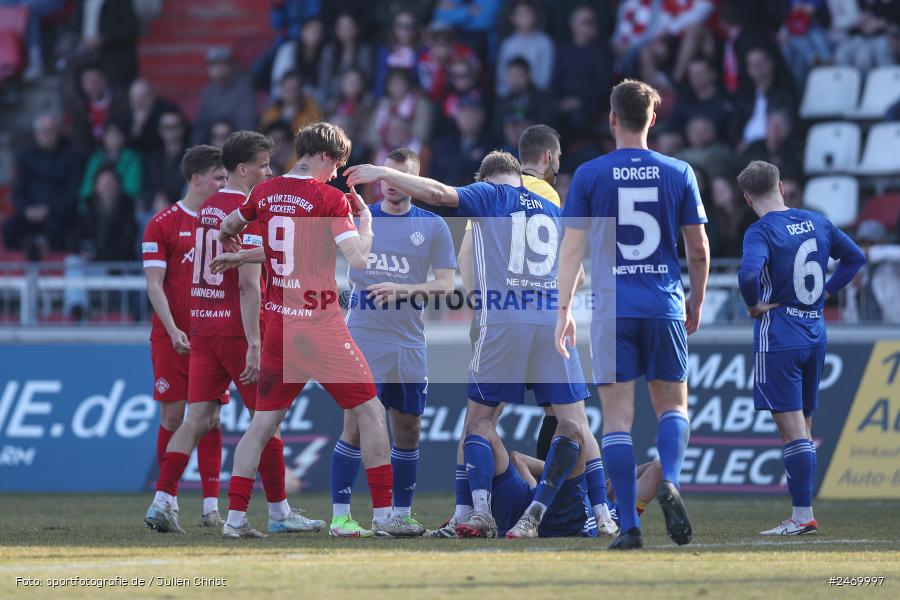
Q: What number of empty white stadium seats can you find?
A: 5